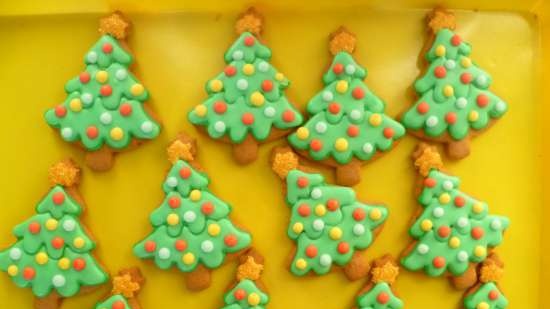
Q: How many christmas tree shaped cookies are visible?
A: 12